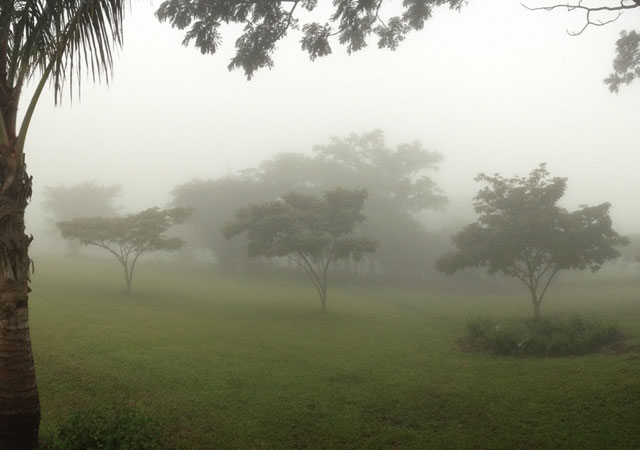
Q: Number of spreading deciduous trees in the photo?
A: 3